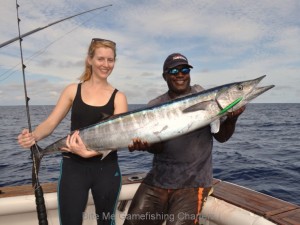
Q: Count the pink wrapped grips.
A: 0